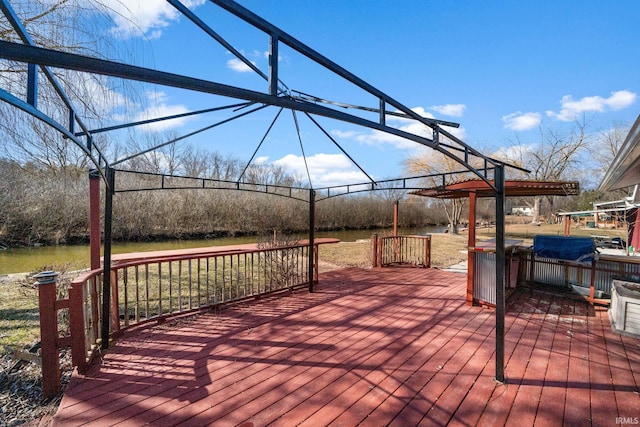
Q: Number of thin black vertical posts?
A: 3